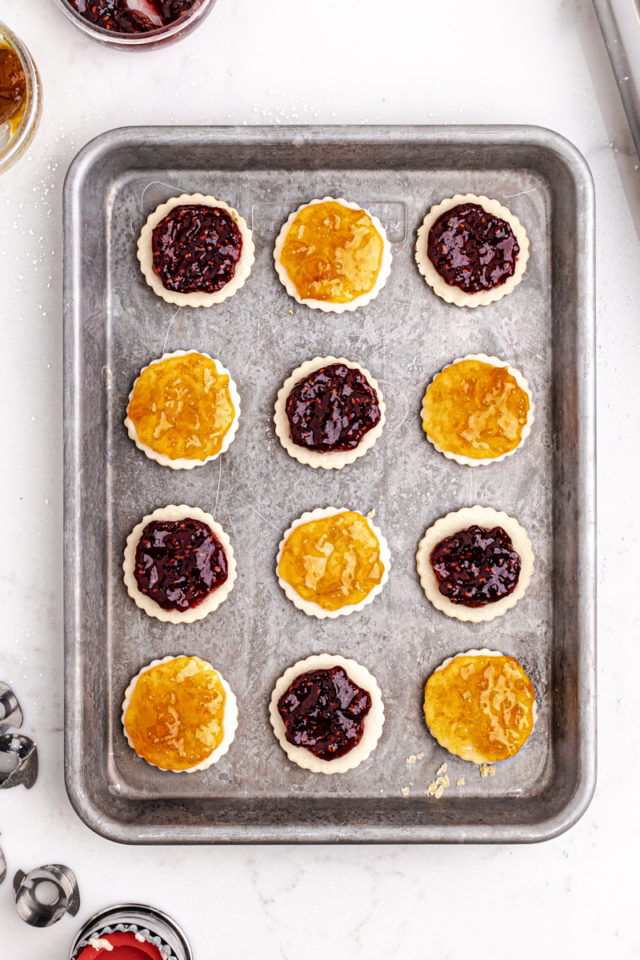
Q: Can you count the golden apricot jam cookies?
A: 6